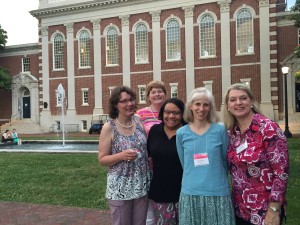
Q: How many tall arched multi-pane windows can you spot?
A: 7